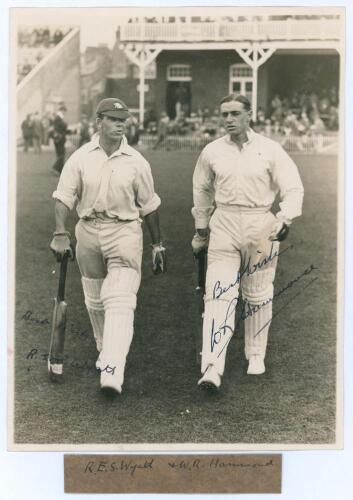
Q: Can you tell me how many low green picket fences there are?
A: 0